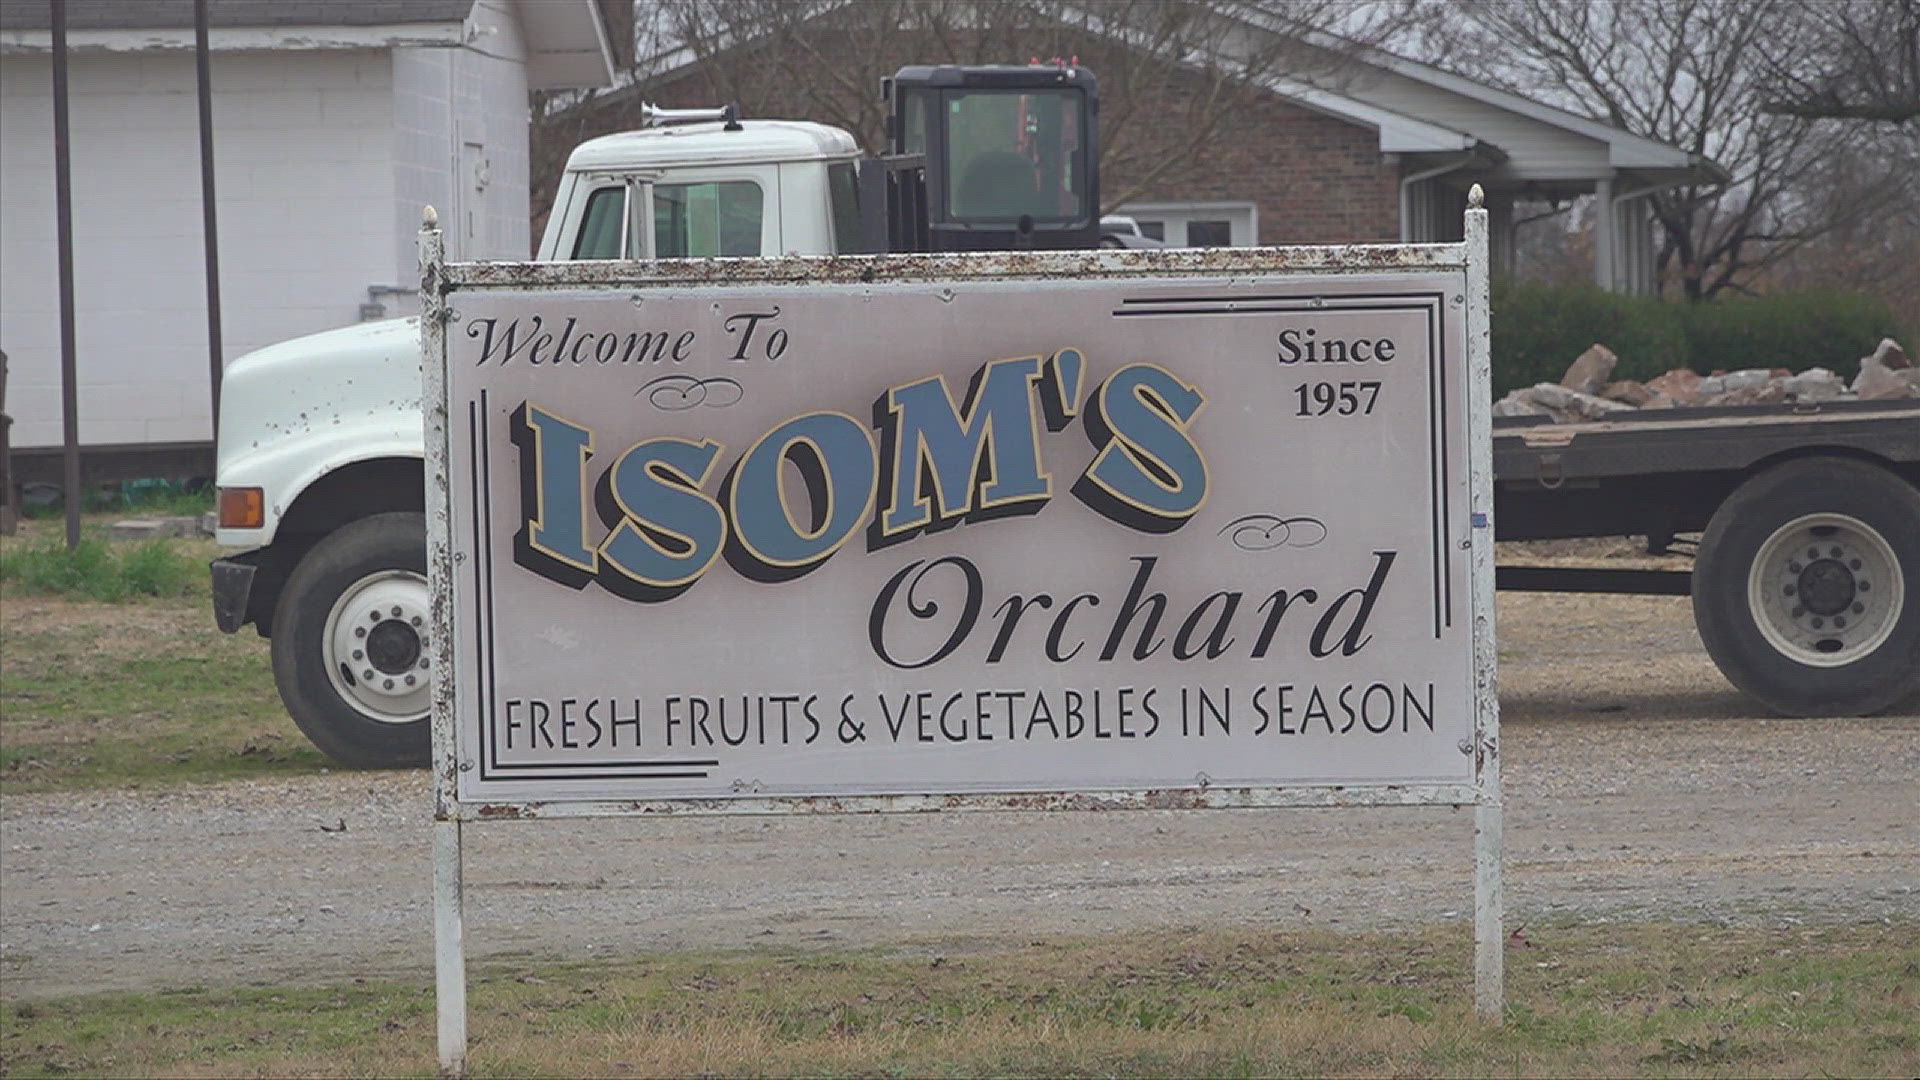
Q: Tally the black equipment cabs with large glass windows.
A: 1